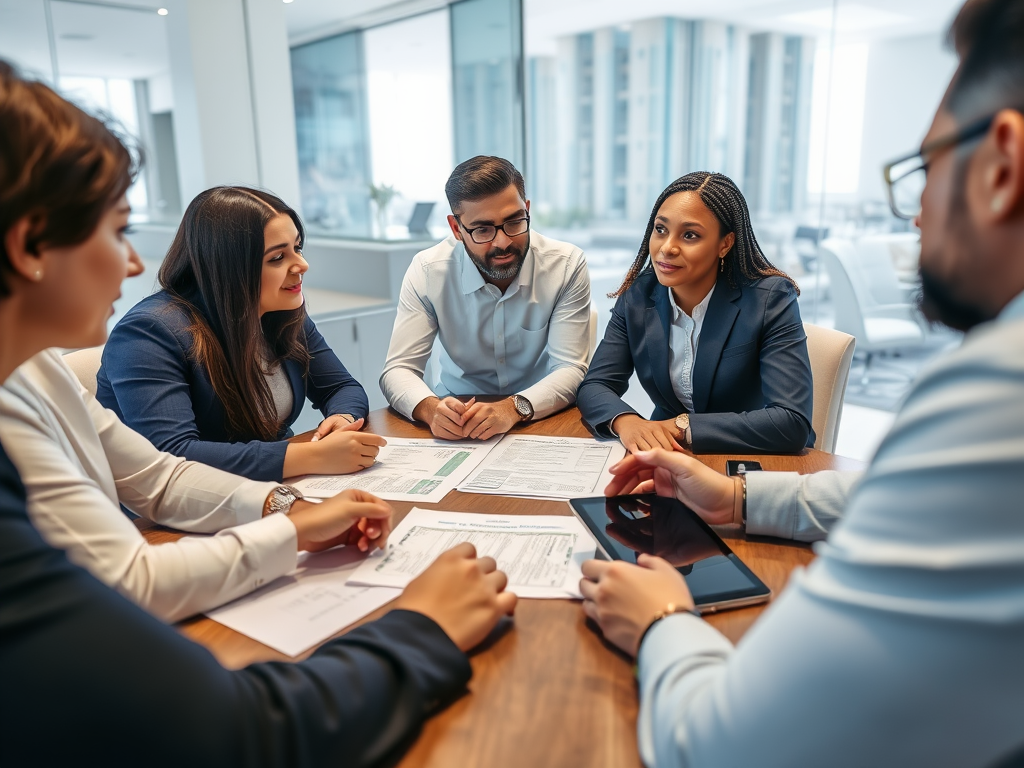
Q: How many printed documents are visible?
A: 4